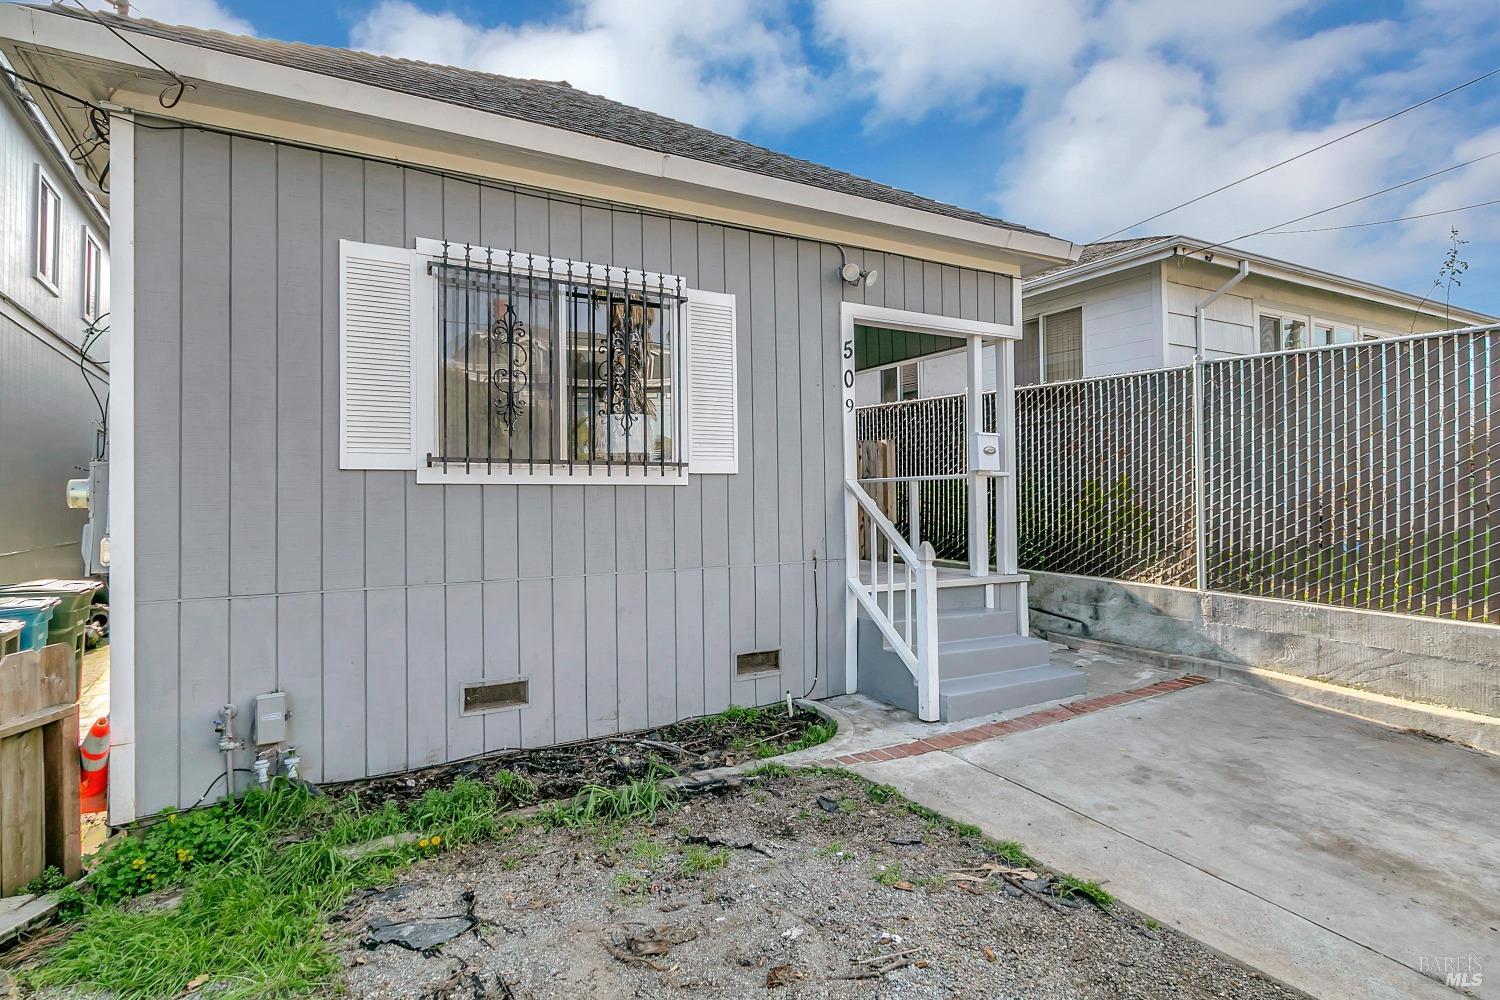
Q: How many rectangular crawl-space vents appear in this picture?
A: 2